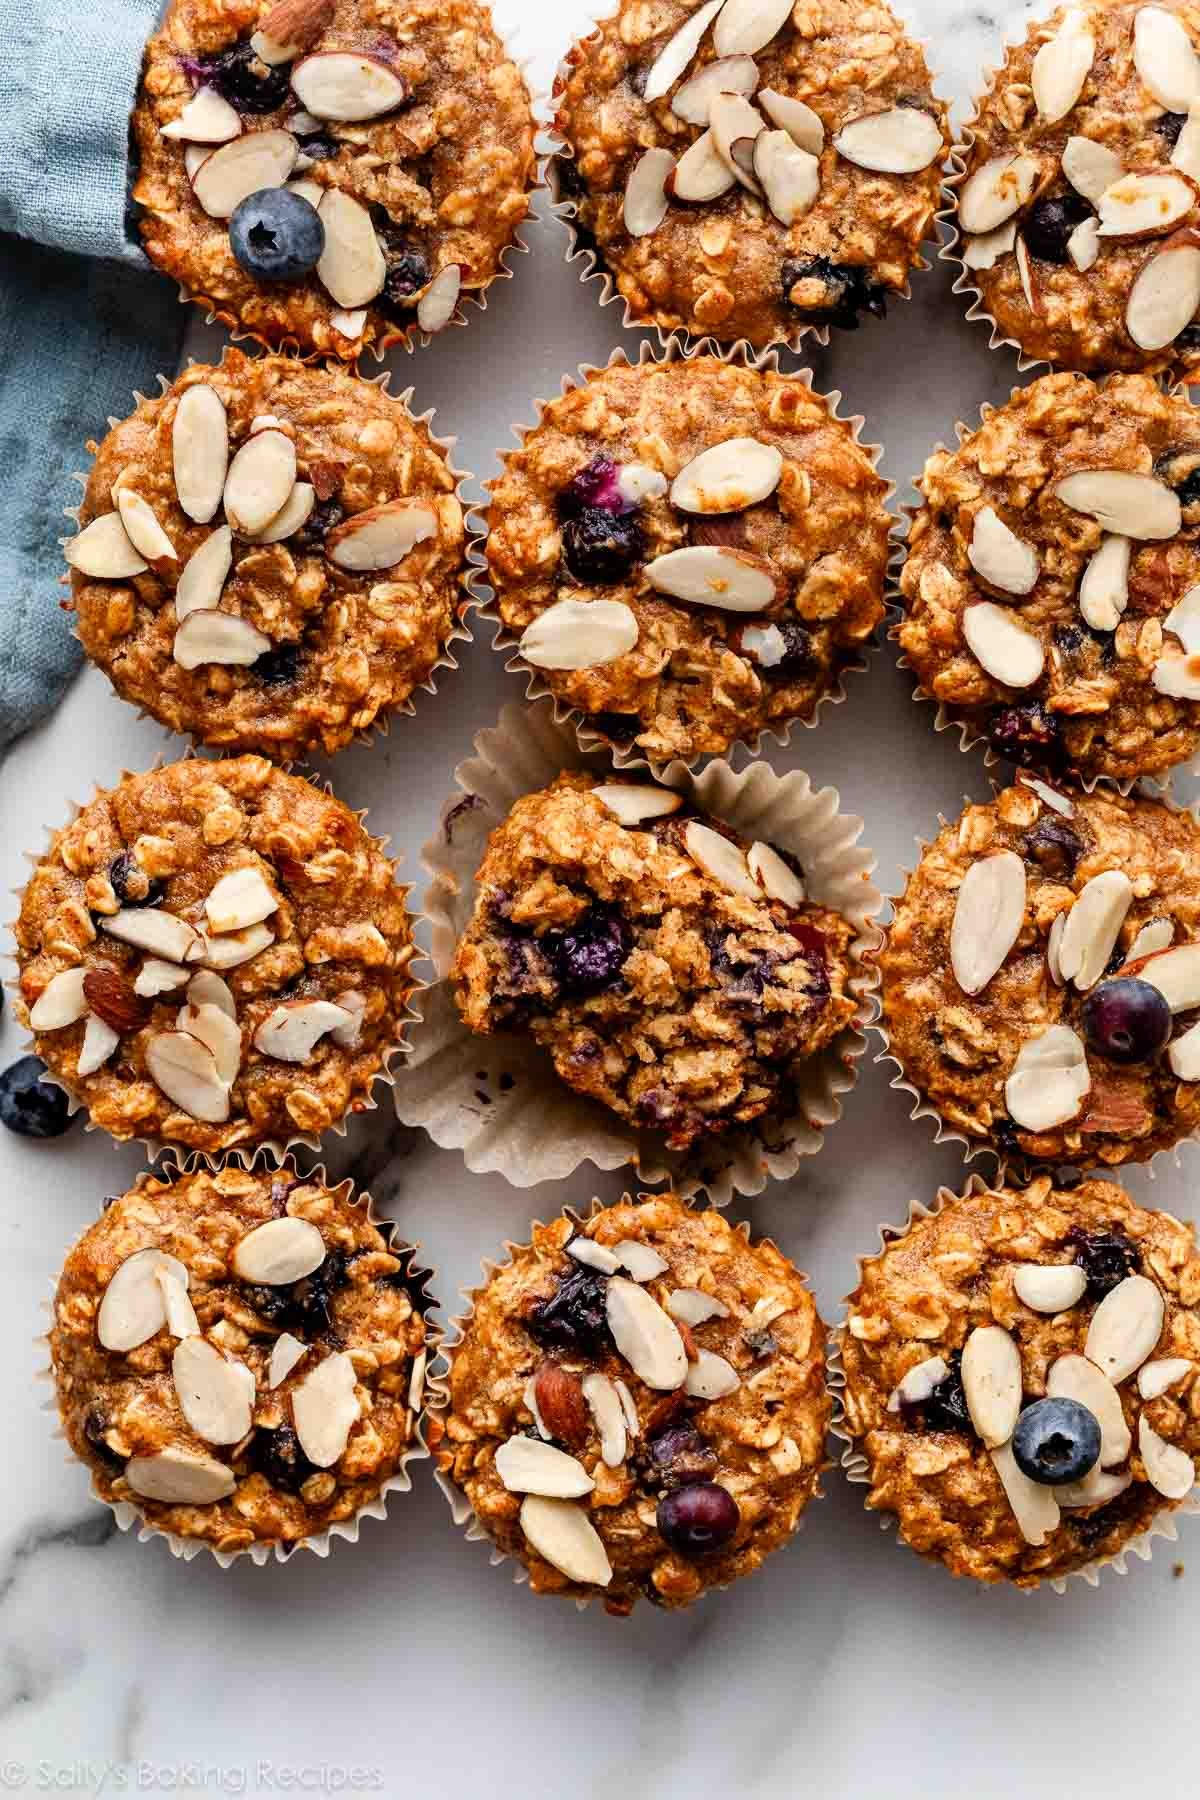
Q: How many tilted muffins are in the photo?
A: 1